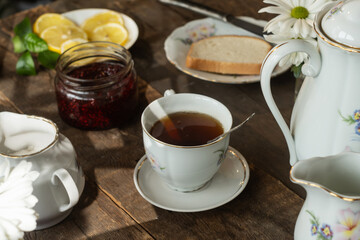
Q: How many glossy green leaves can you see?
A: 5